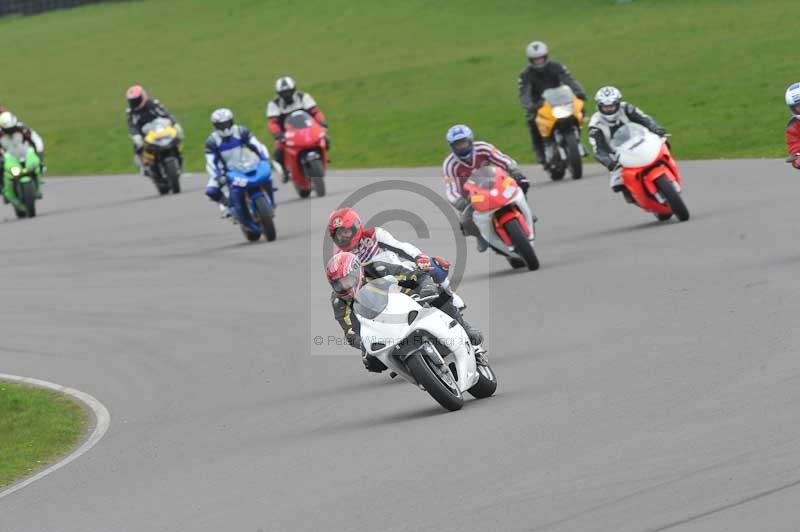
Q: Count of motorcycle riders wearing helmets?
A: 10